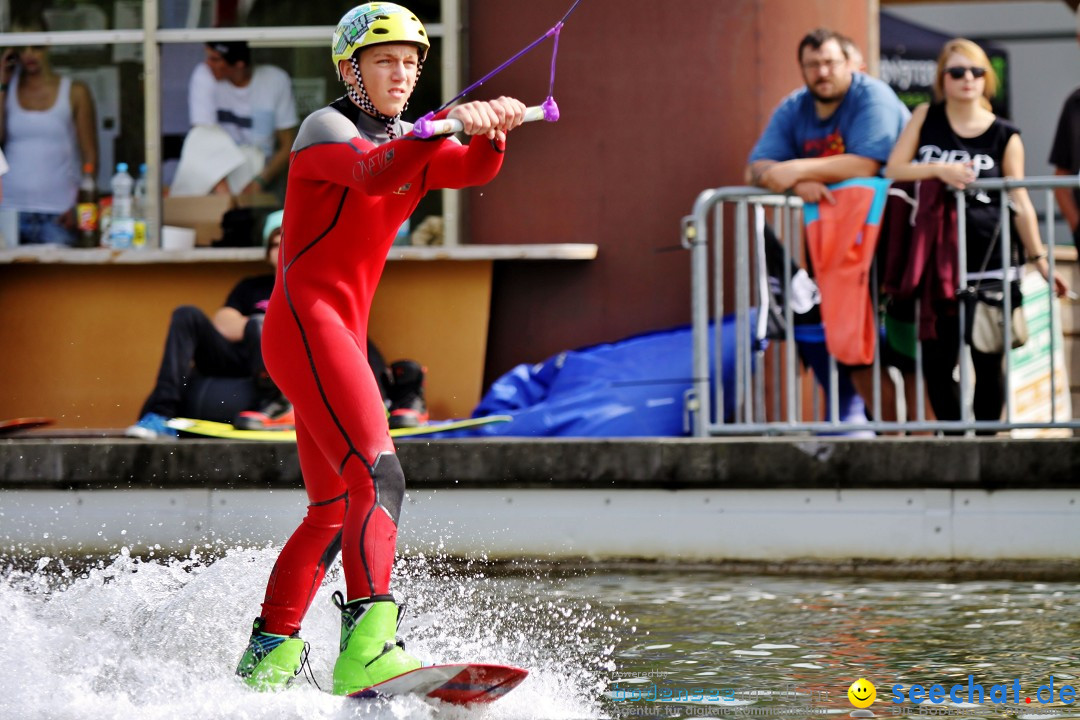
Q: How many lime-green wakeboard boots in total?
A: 2